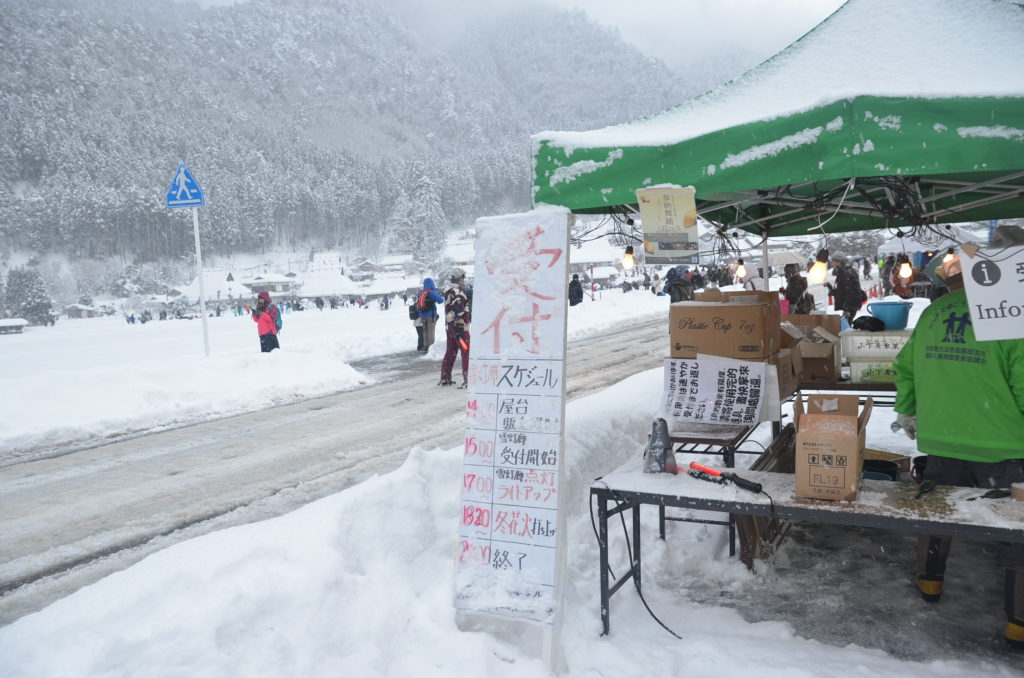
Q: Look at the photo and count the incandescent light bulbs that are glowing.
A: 5